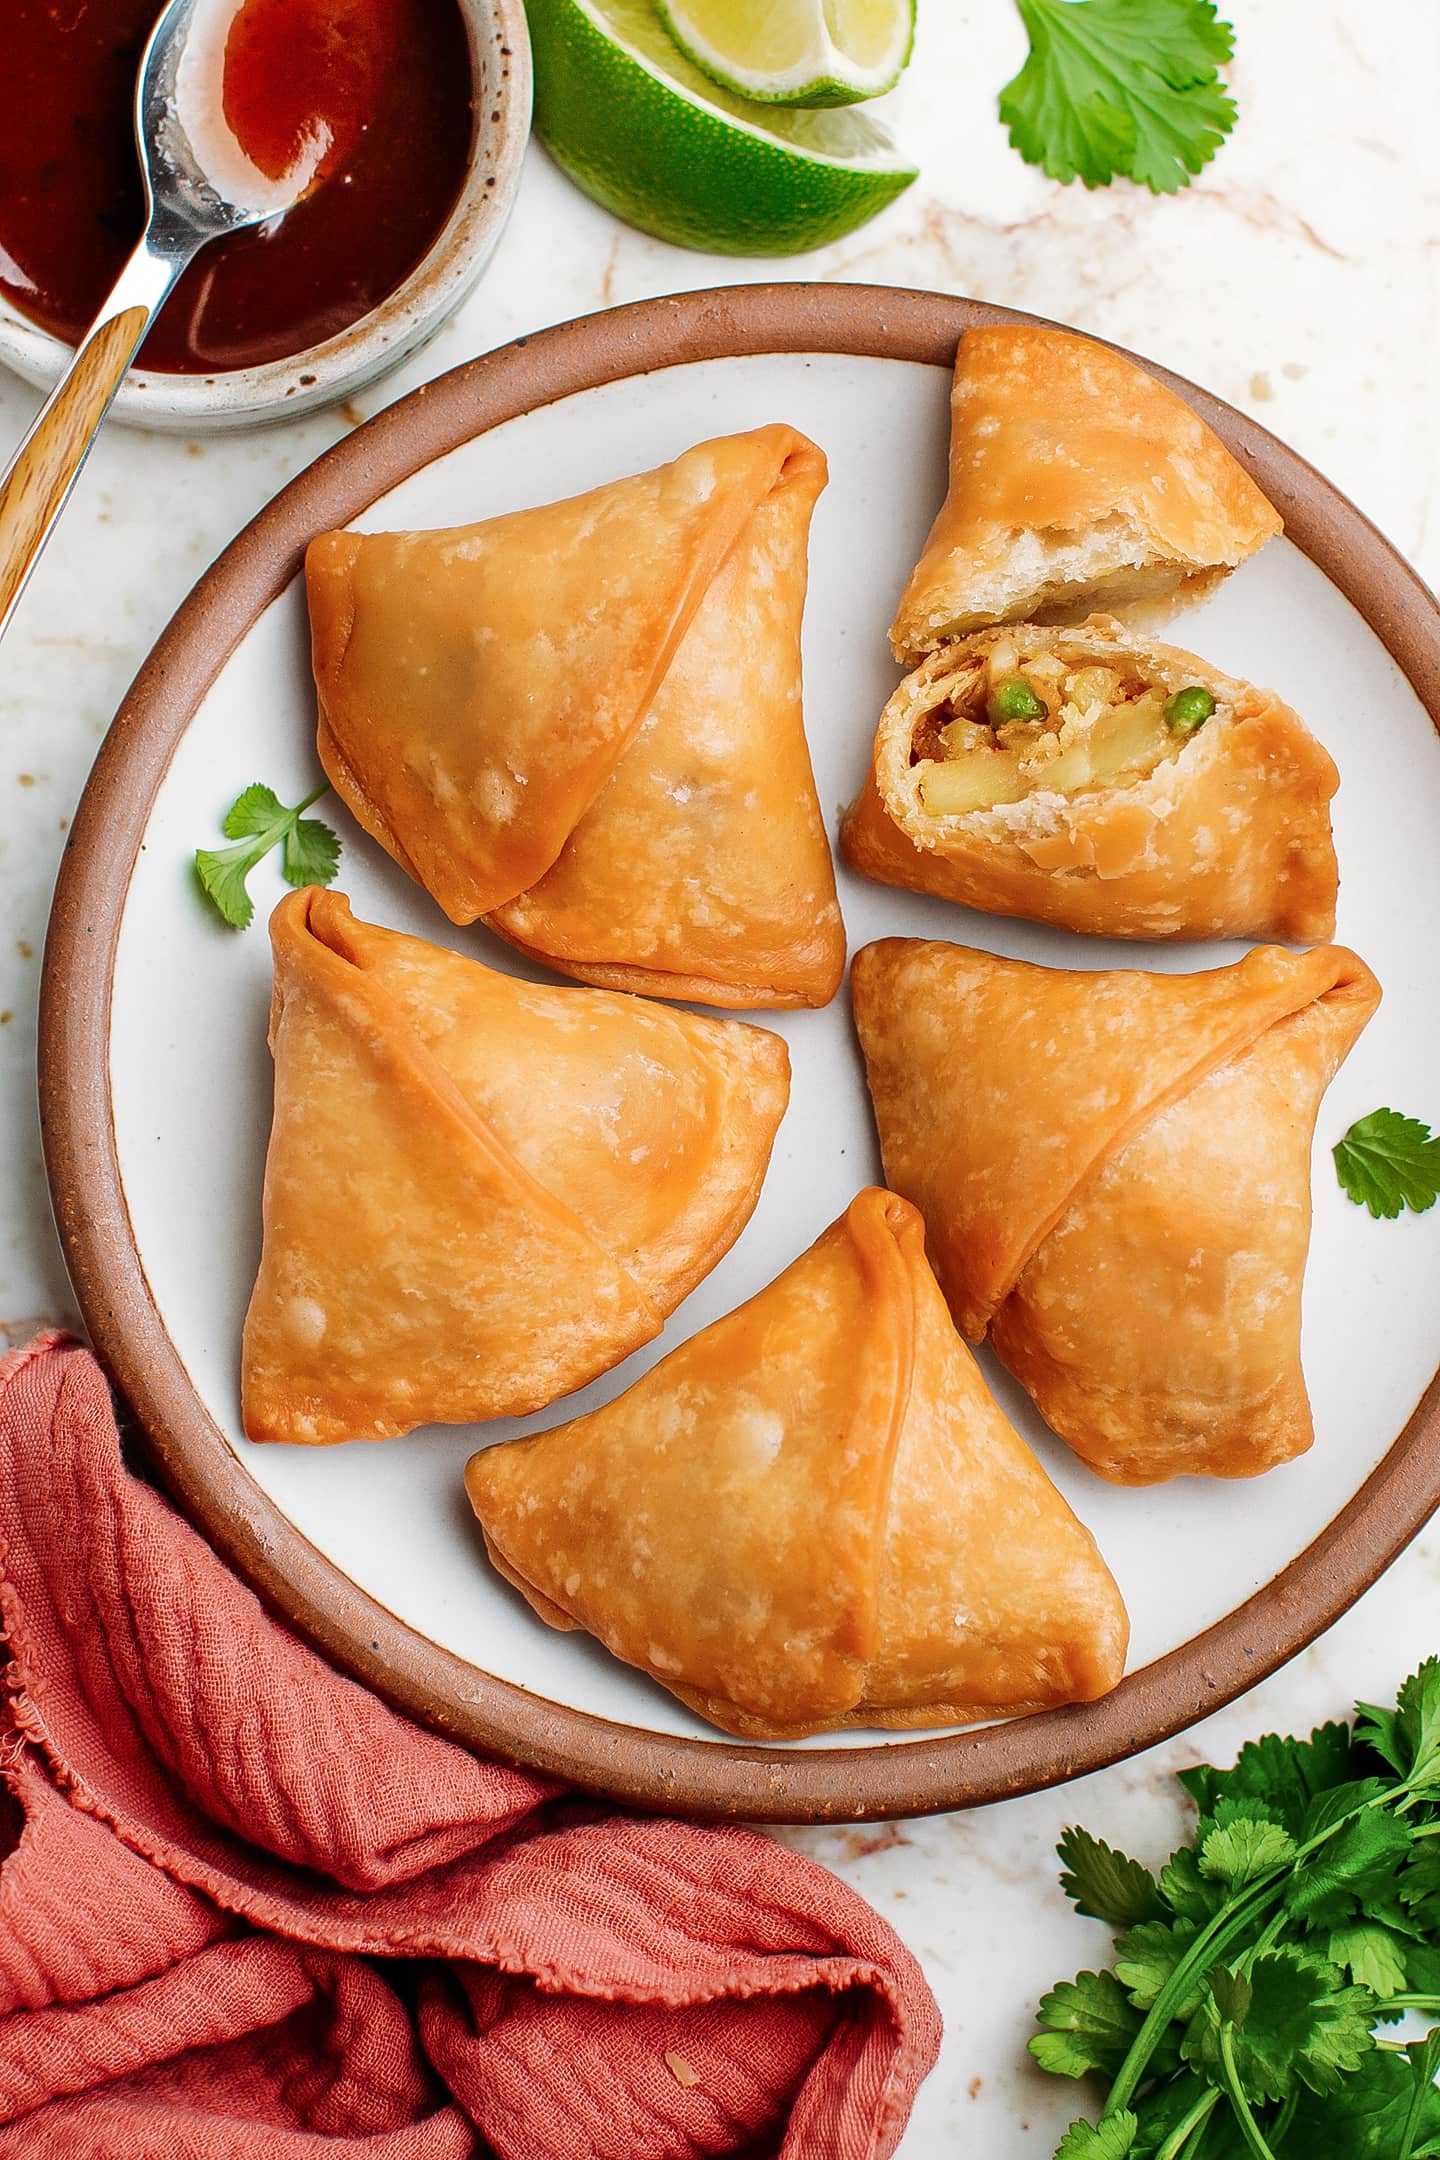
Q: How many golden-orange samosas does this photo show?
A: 5